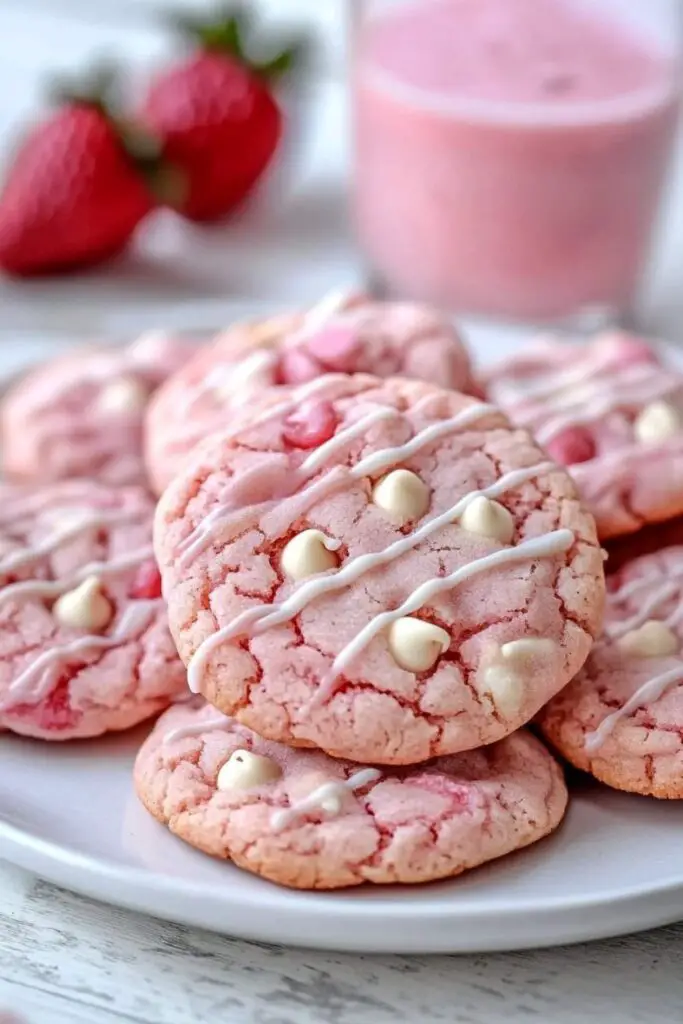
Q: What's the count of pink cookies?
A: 7